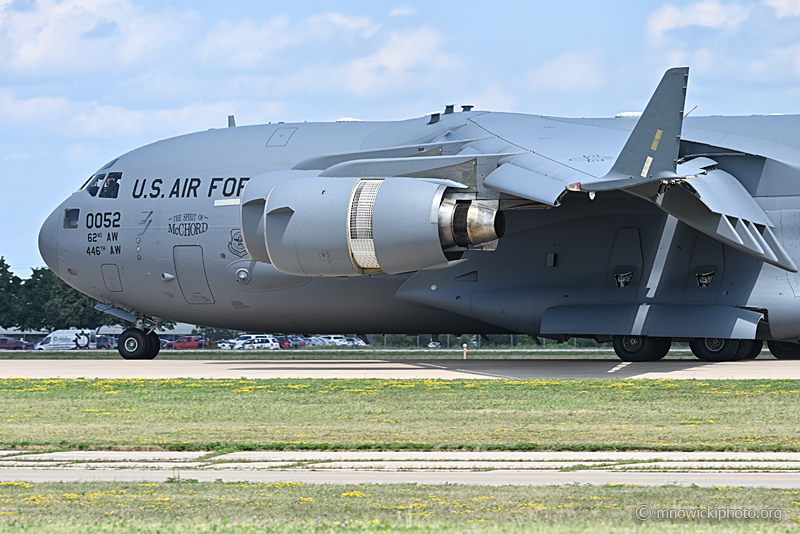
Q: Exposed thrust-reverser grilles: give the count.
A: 1